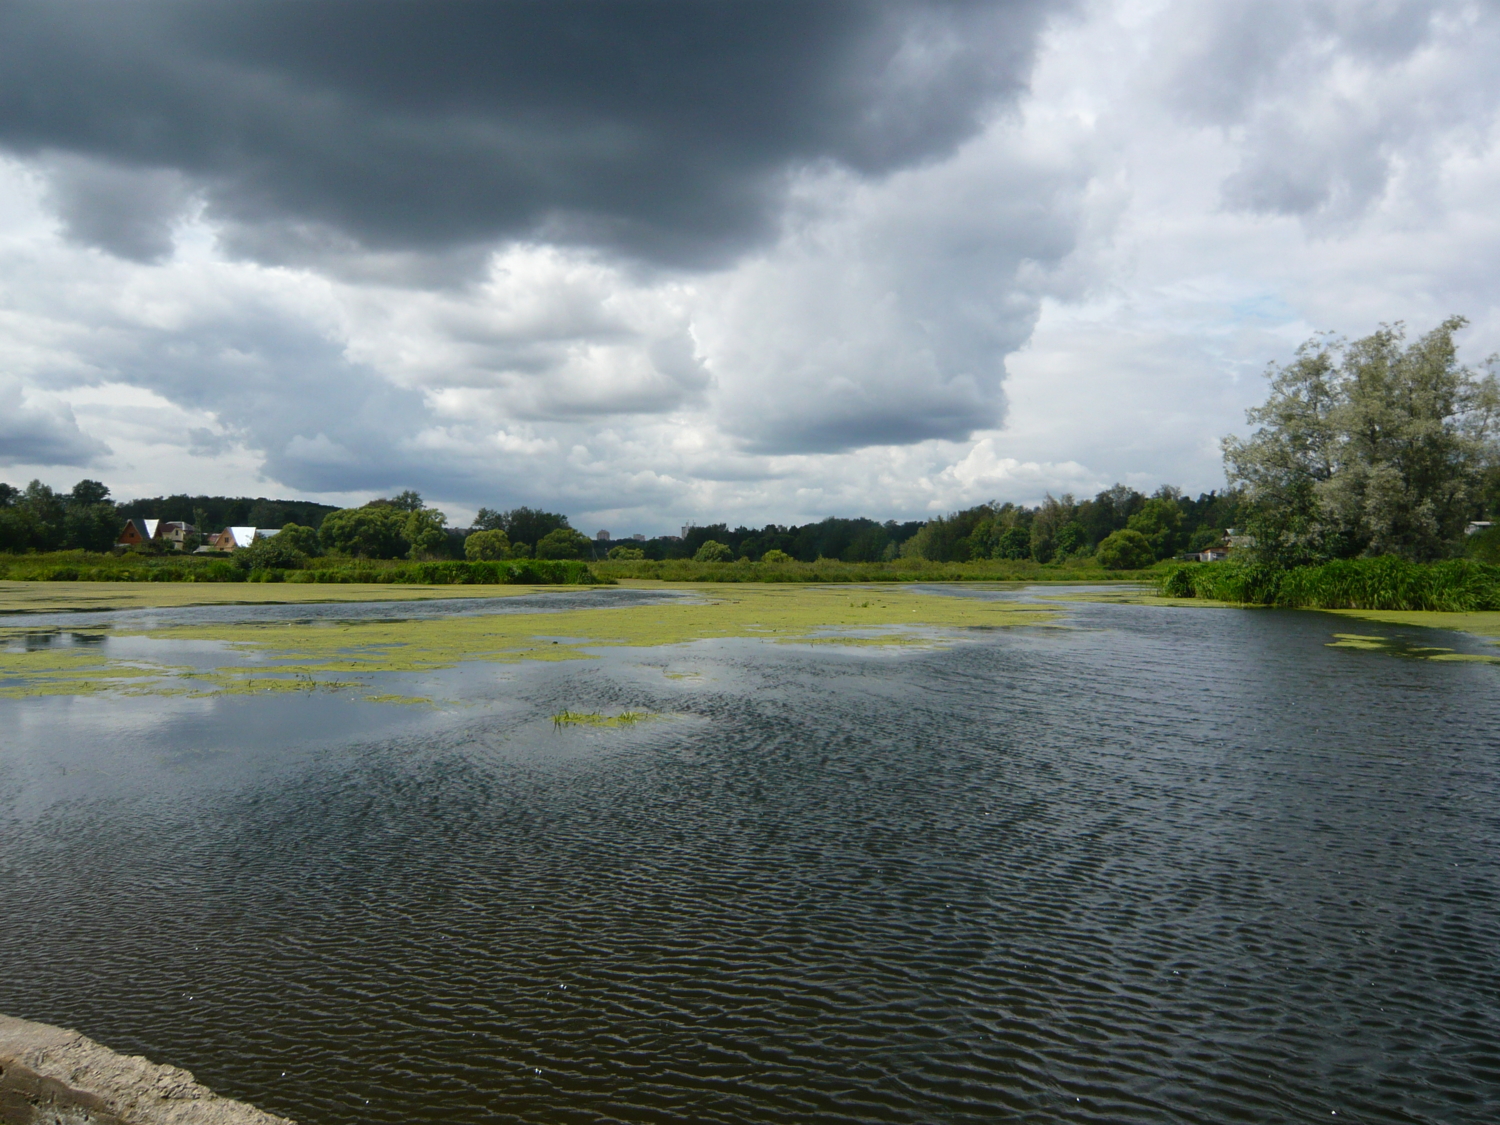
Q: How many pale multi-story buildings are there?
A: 3